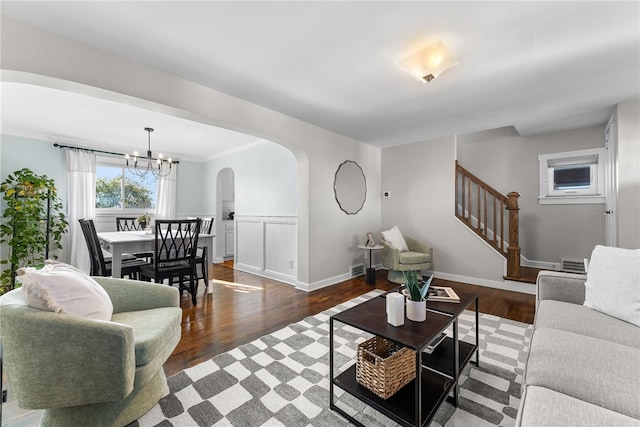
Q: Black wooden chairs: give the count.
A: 4